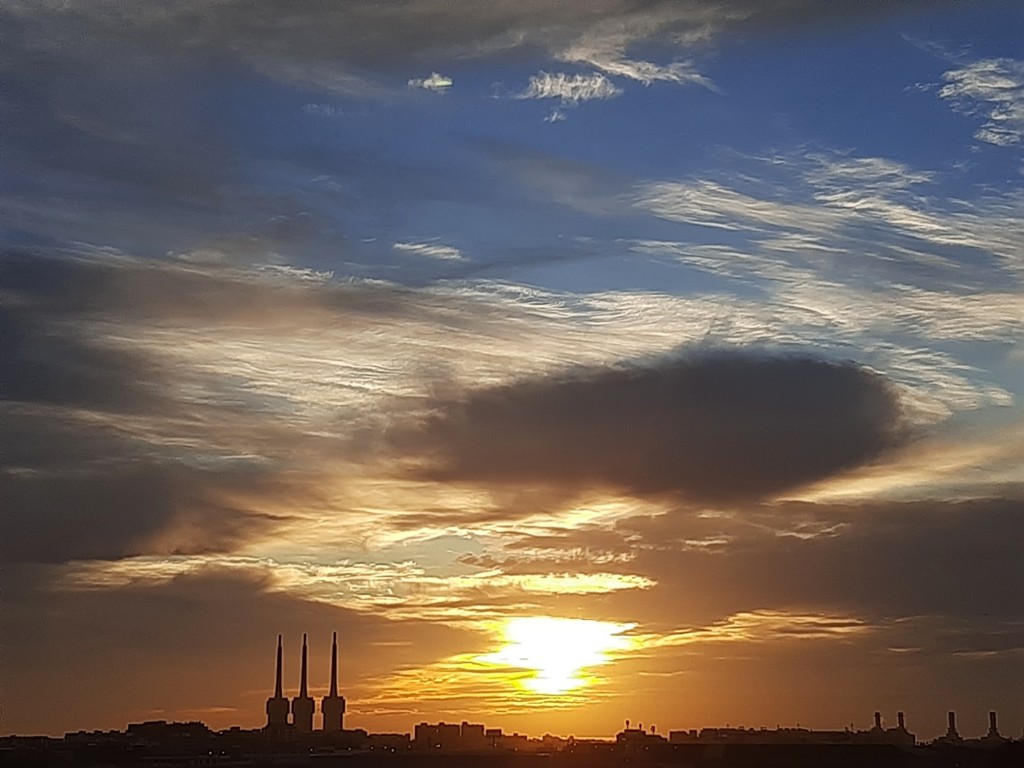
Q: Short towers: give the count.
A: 4